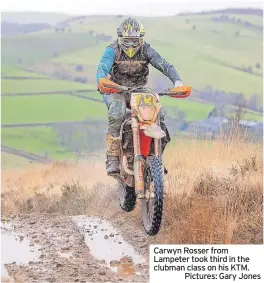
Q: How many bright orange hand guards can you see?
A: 2